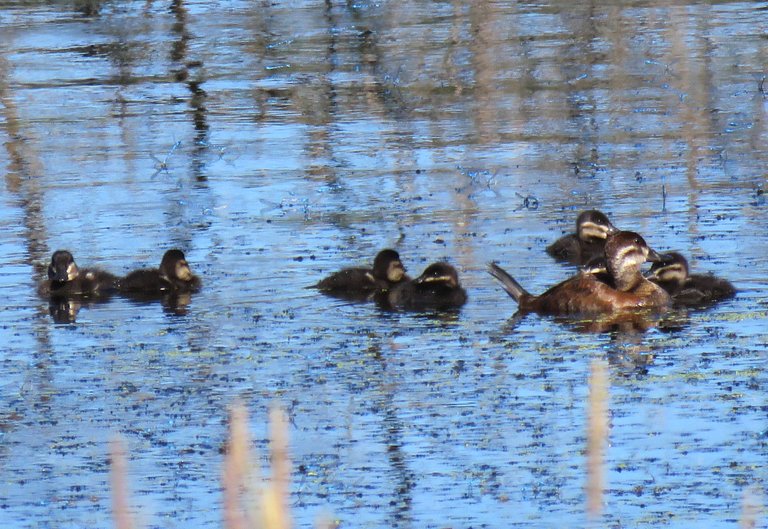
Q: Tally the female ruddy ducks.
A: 1